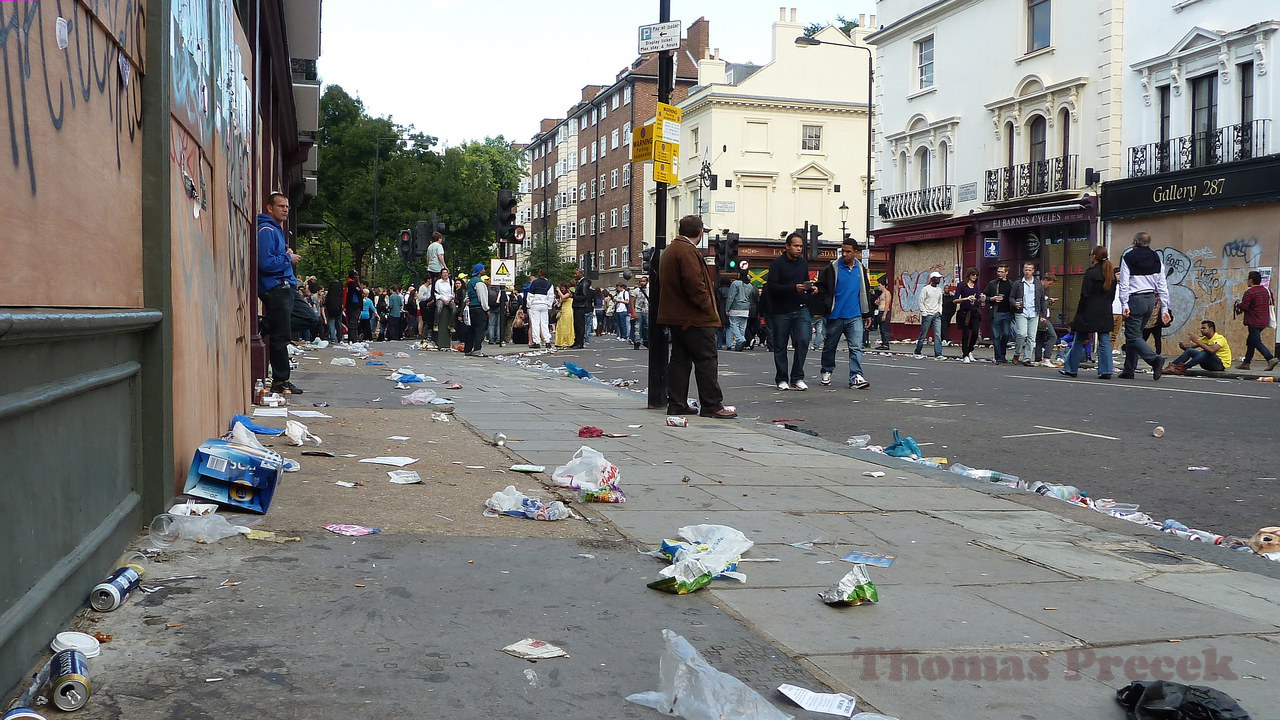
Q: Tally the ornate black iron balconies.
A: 3